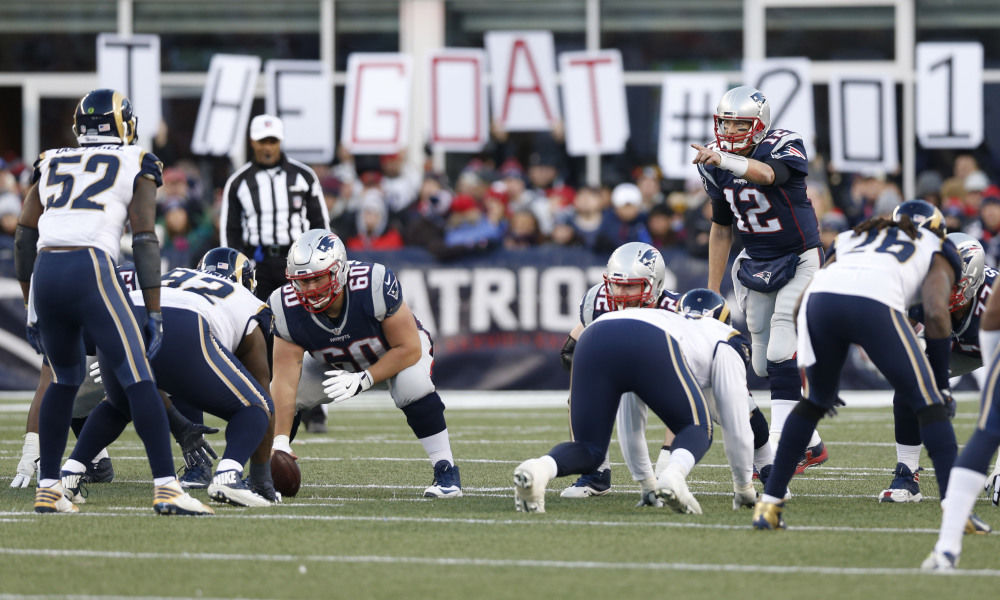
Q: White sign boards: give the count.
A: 11